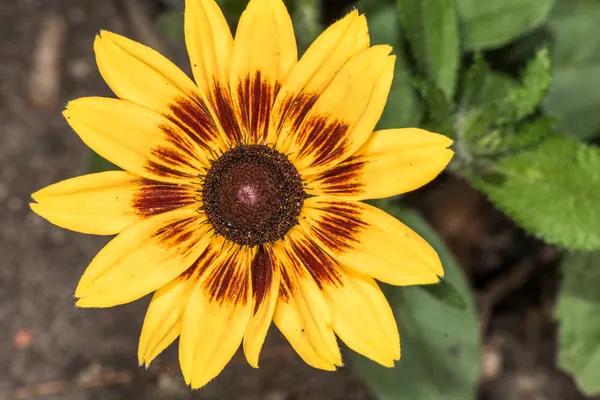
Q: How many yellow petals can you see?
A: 15